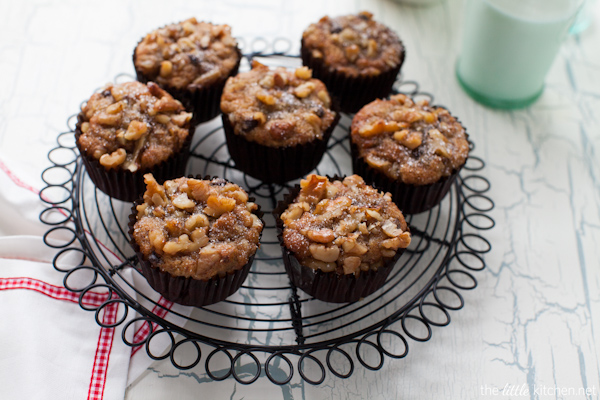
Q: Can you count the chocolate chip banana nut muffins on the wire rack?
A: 7